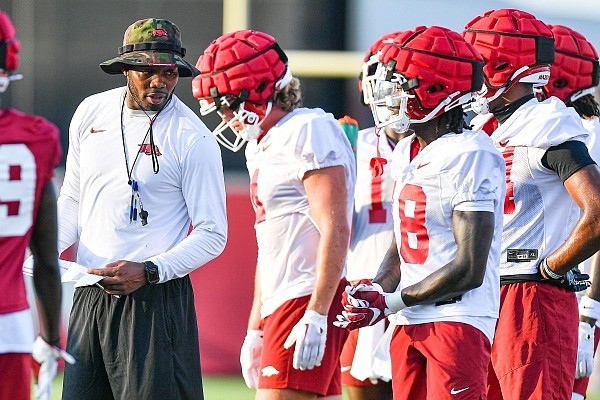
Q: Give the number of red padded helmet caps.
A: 6